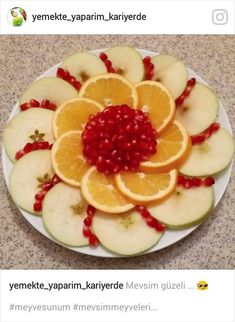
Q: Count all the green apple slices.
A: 11